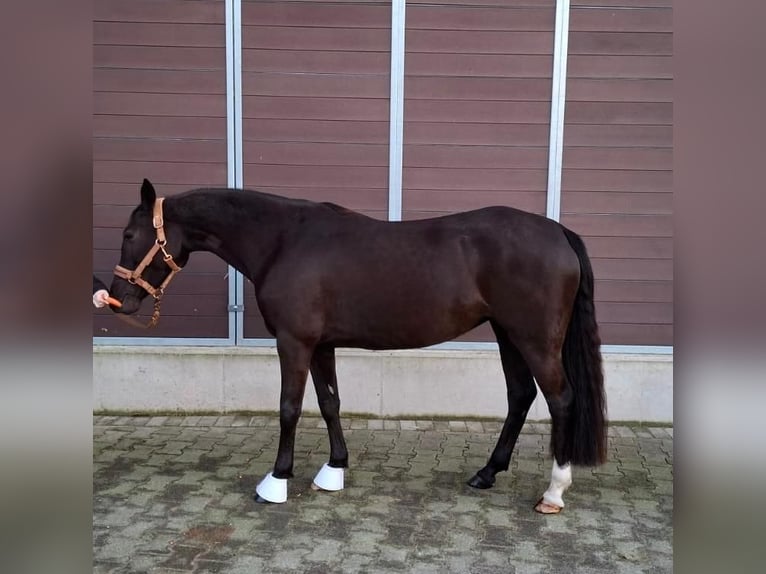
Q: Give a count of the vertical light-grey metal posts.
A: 3